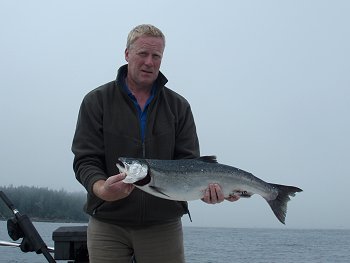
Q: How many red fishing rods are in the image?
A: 0